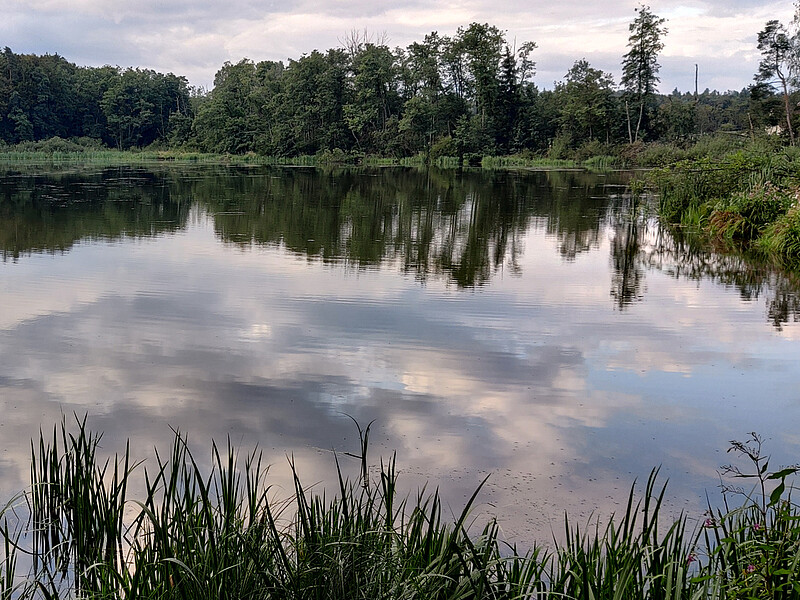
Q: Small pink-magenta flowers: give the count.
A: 4